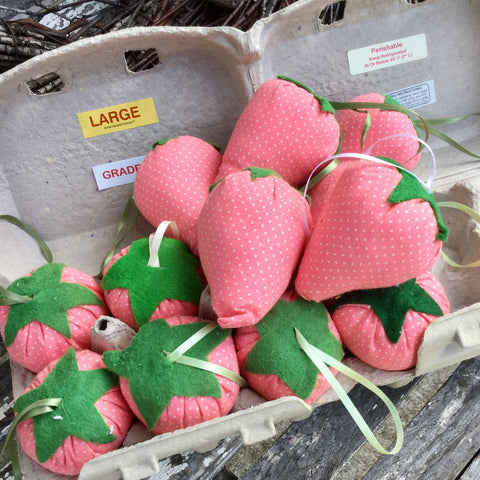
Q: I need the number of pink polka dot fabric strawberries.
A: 11